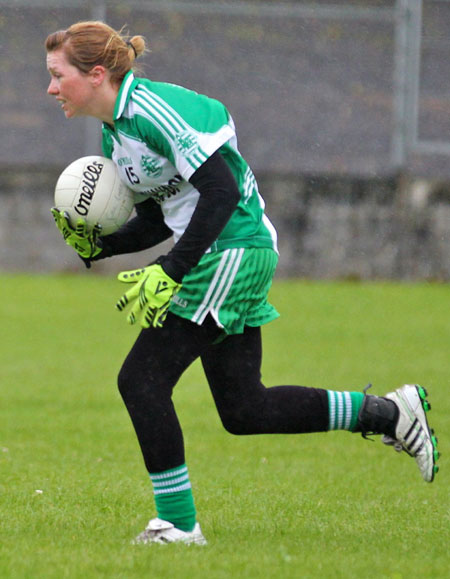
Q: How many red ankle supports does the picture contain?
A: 0